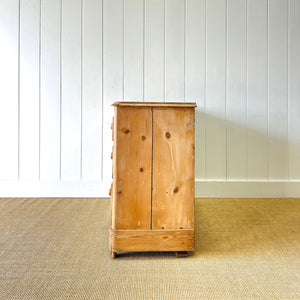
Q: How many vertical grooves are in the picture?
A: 14